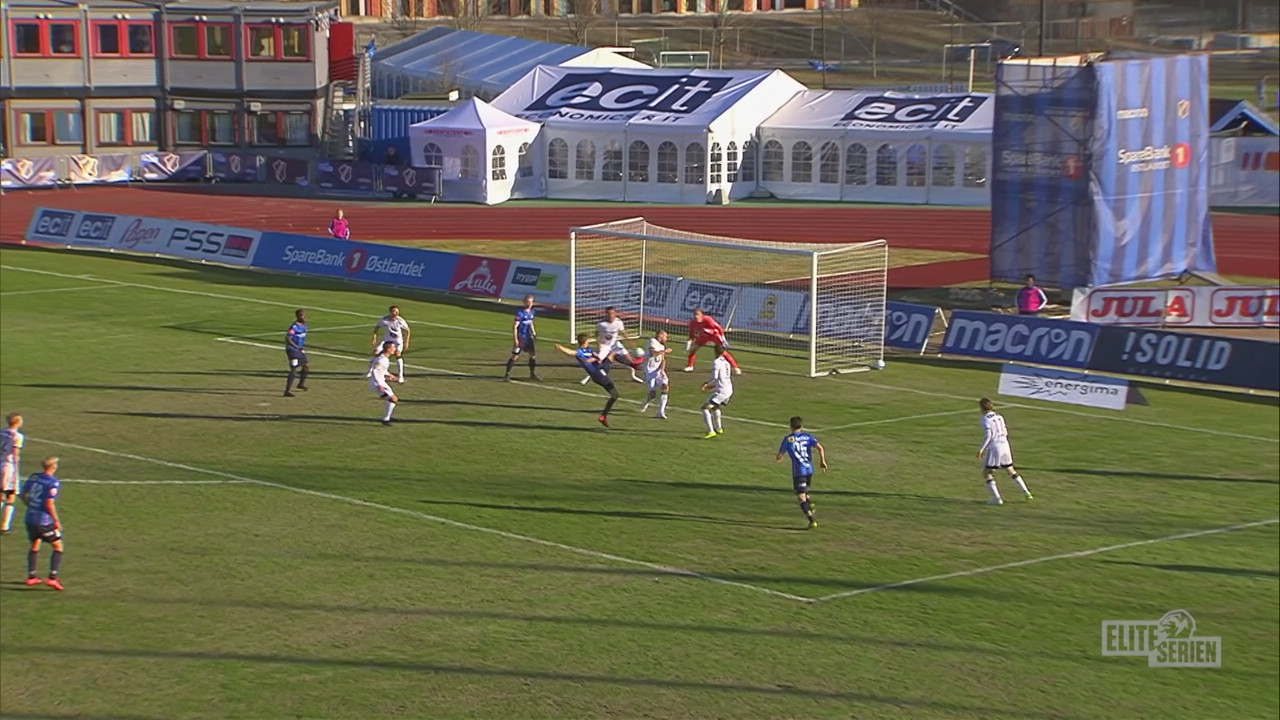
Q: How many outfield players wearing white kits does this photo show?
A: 7